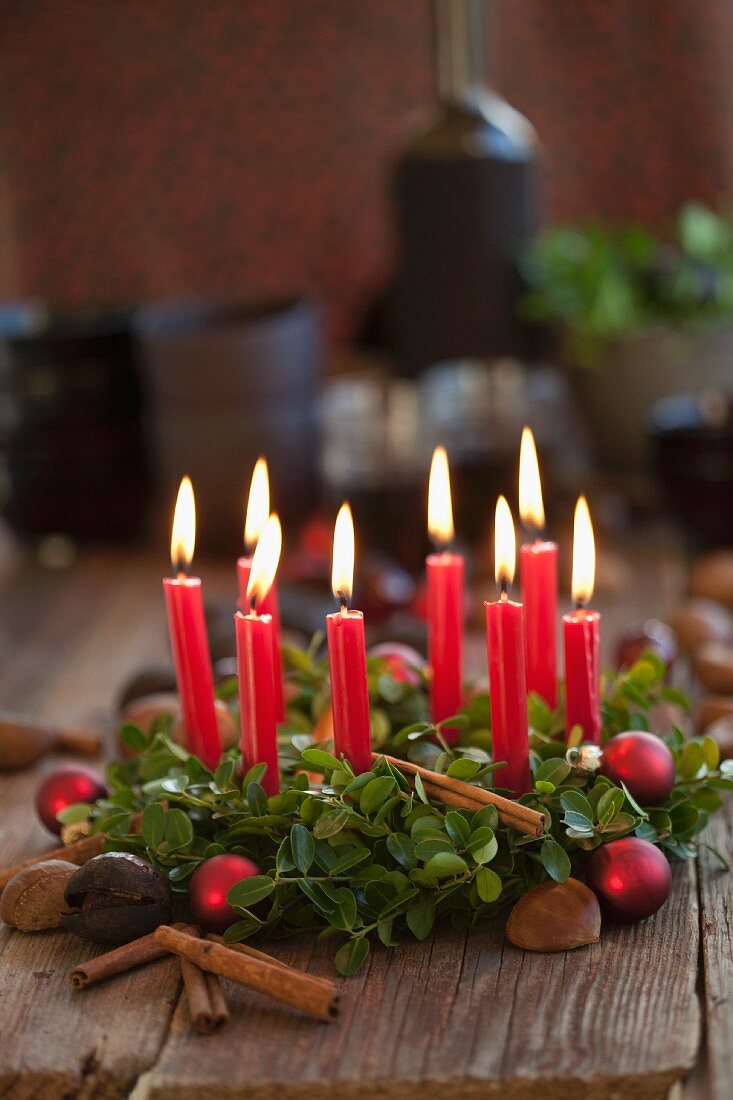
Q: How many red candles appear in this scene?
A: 8